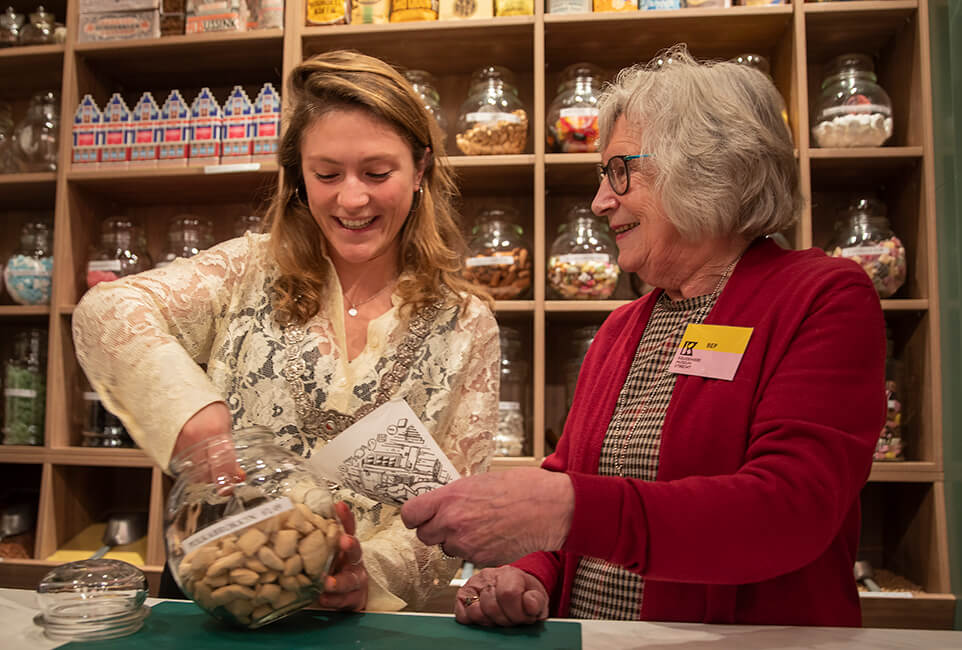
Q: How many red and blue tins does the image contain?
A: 7